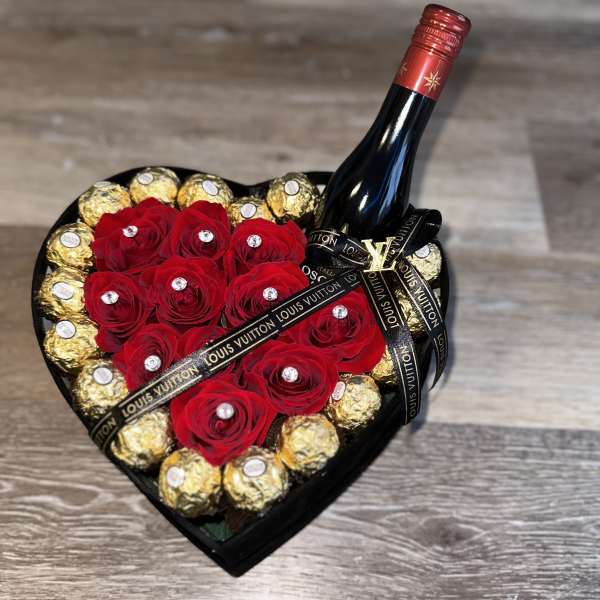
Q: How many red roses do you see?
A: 11